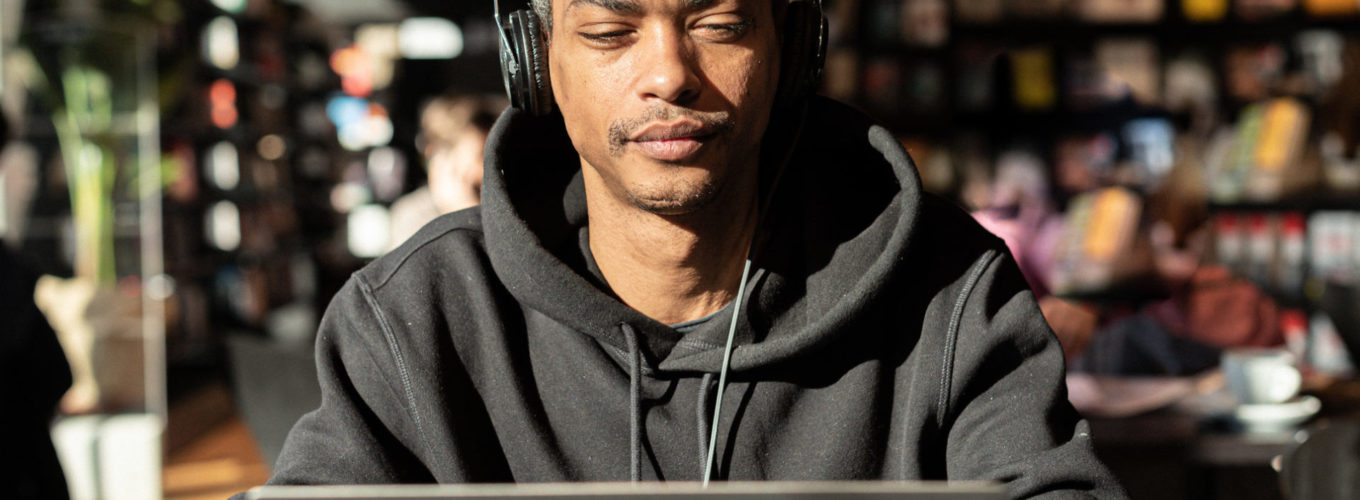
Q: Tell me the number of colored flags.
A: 0